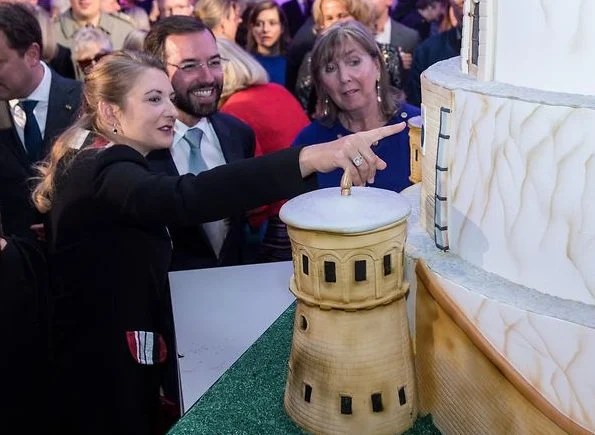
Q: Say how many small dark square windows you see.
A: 8